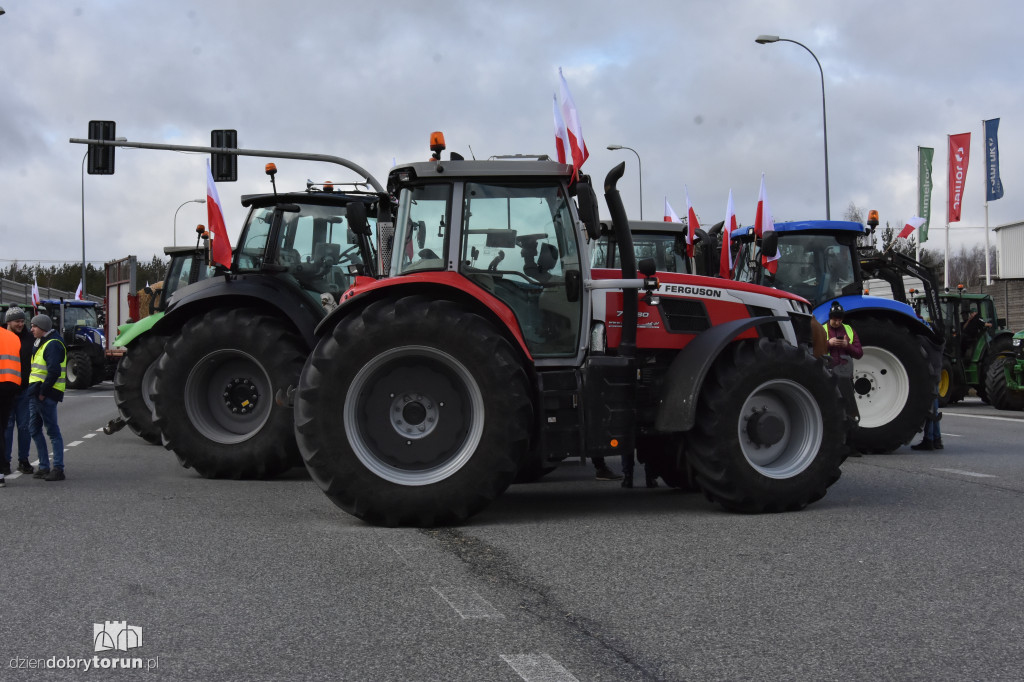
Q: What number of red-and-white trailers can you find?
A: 1